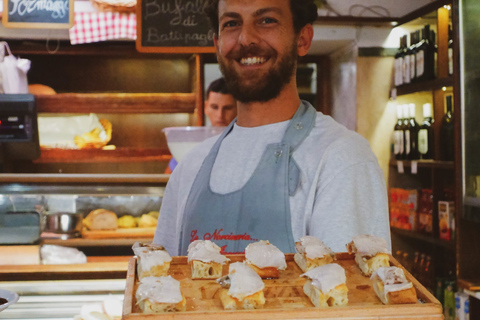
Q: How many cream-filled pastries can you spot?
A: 9